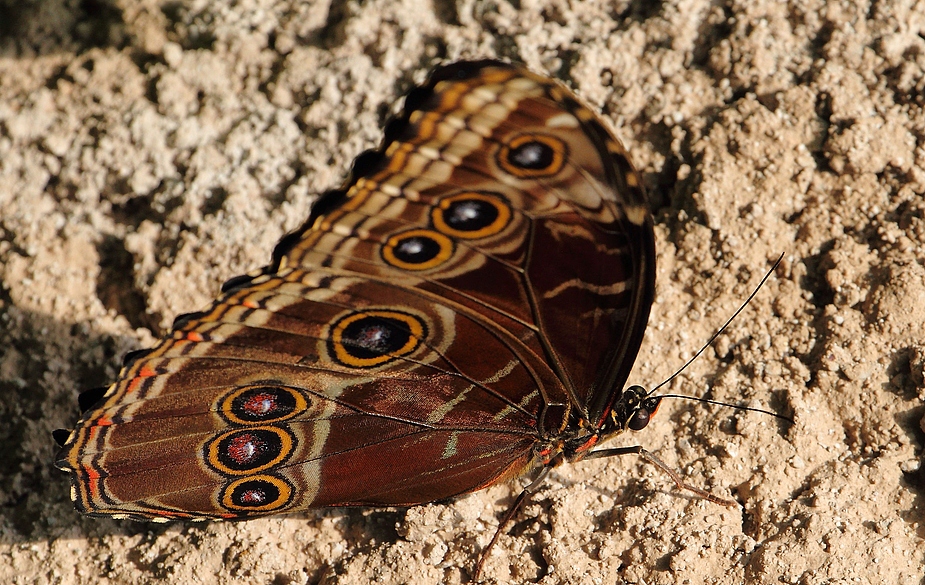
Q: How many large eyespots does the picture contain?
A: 7